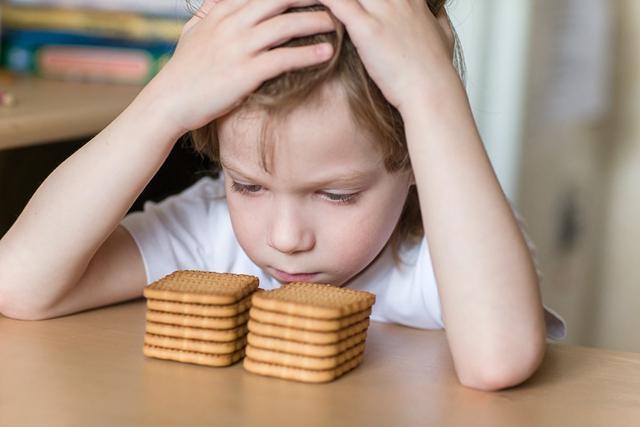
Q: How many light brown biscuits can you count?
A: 12